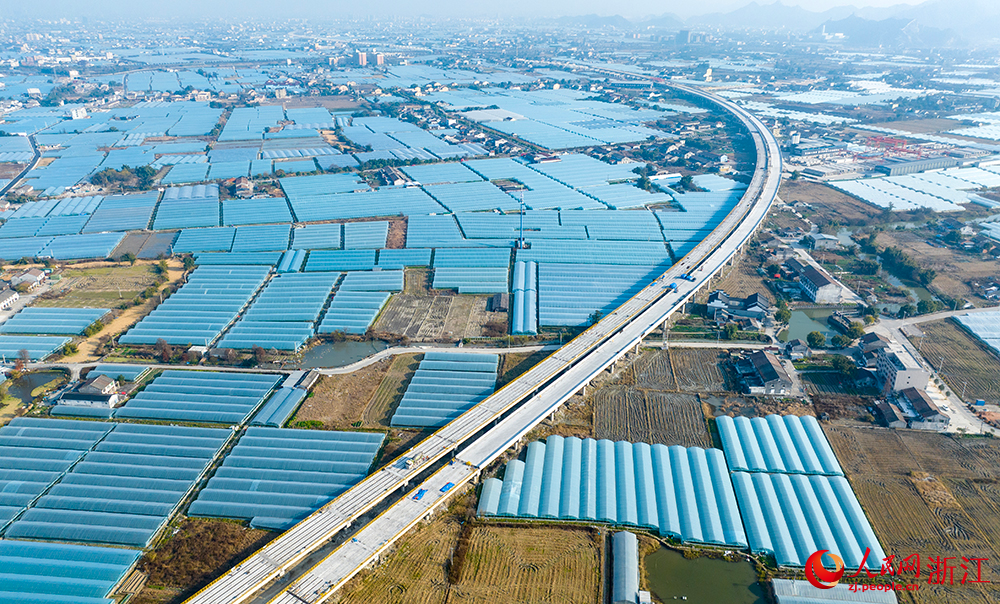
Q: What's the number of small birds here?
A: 0